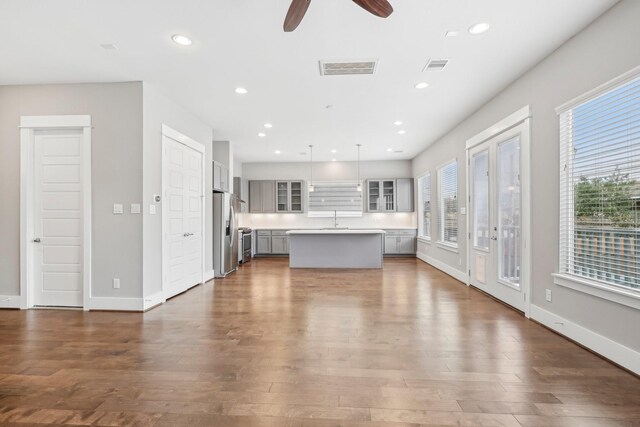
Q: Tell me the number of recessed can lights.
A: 12